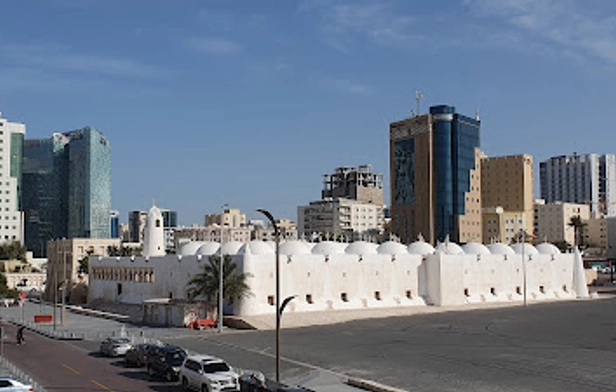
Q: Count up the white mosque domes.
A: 14